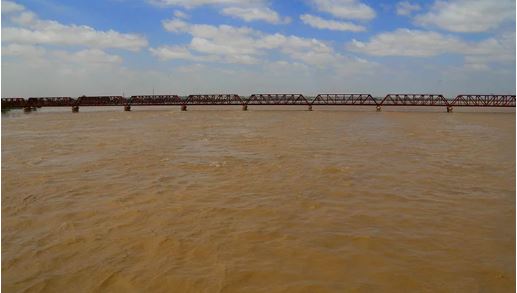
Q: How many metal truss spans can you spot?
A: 9